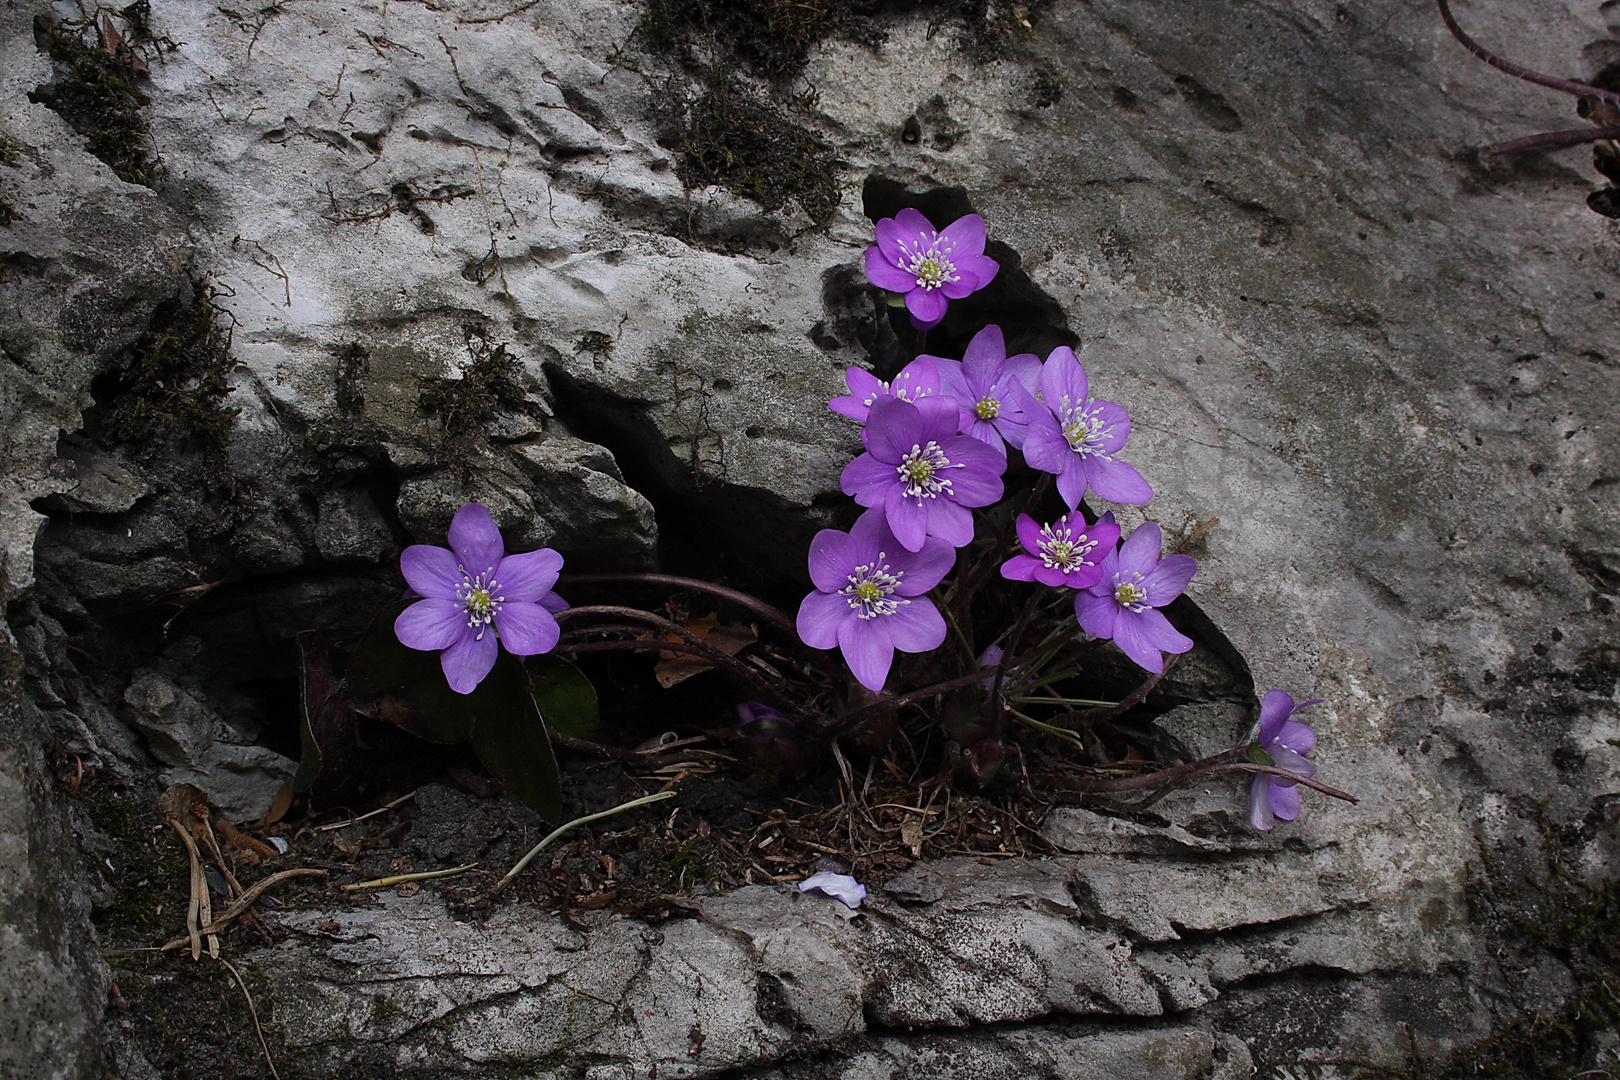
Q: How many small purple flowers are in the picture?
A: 10